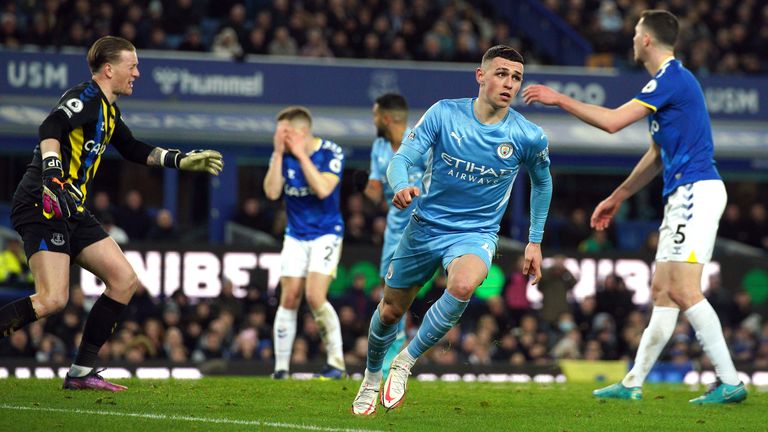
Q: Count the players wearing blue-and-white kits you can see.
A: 2